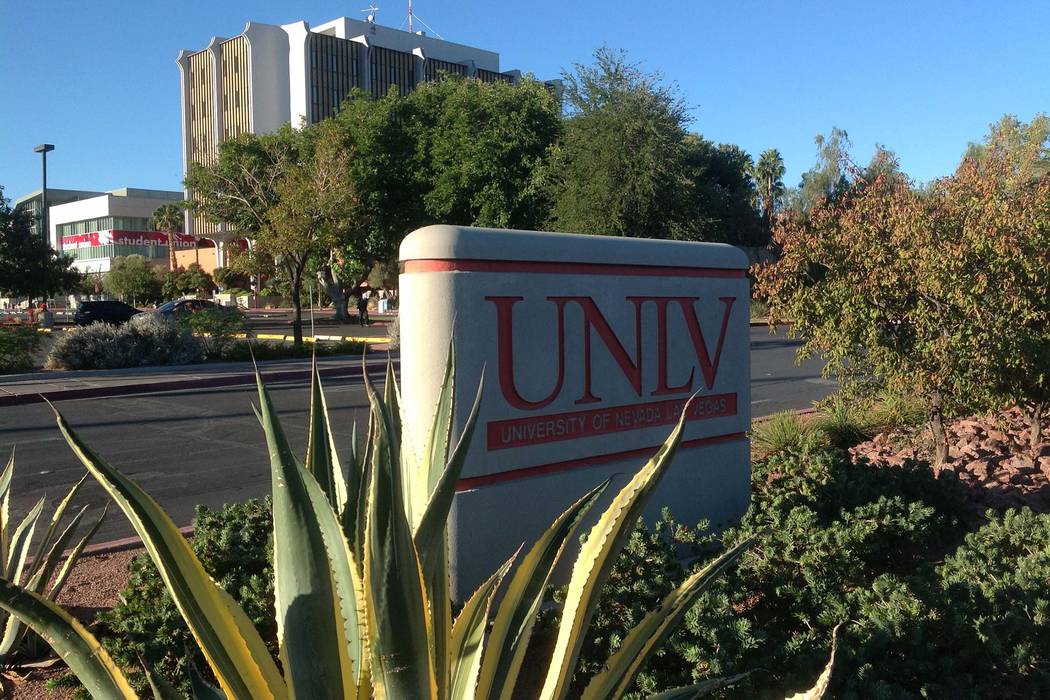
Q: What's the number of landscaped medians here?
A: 2